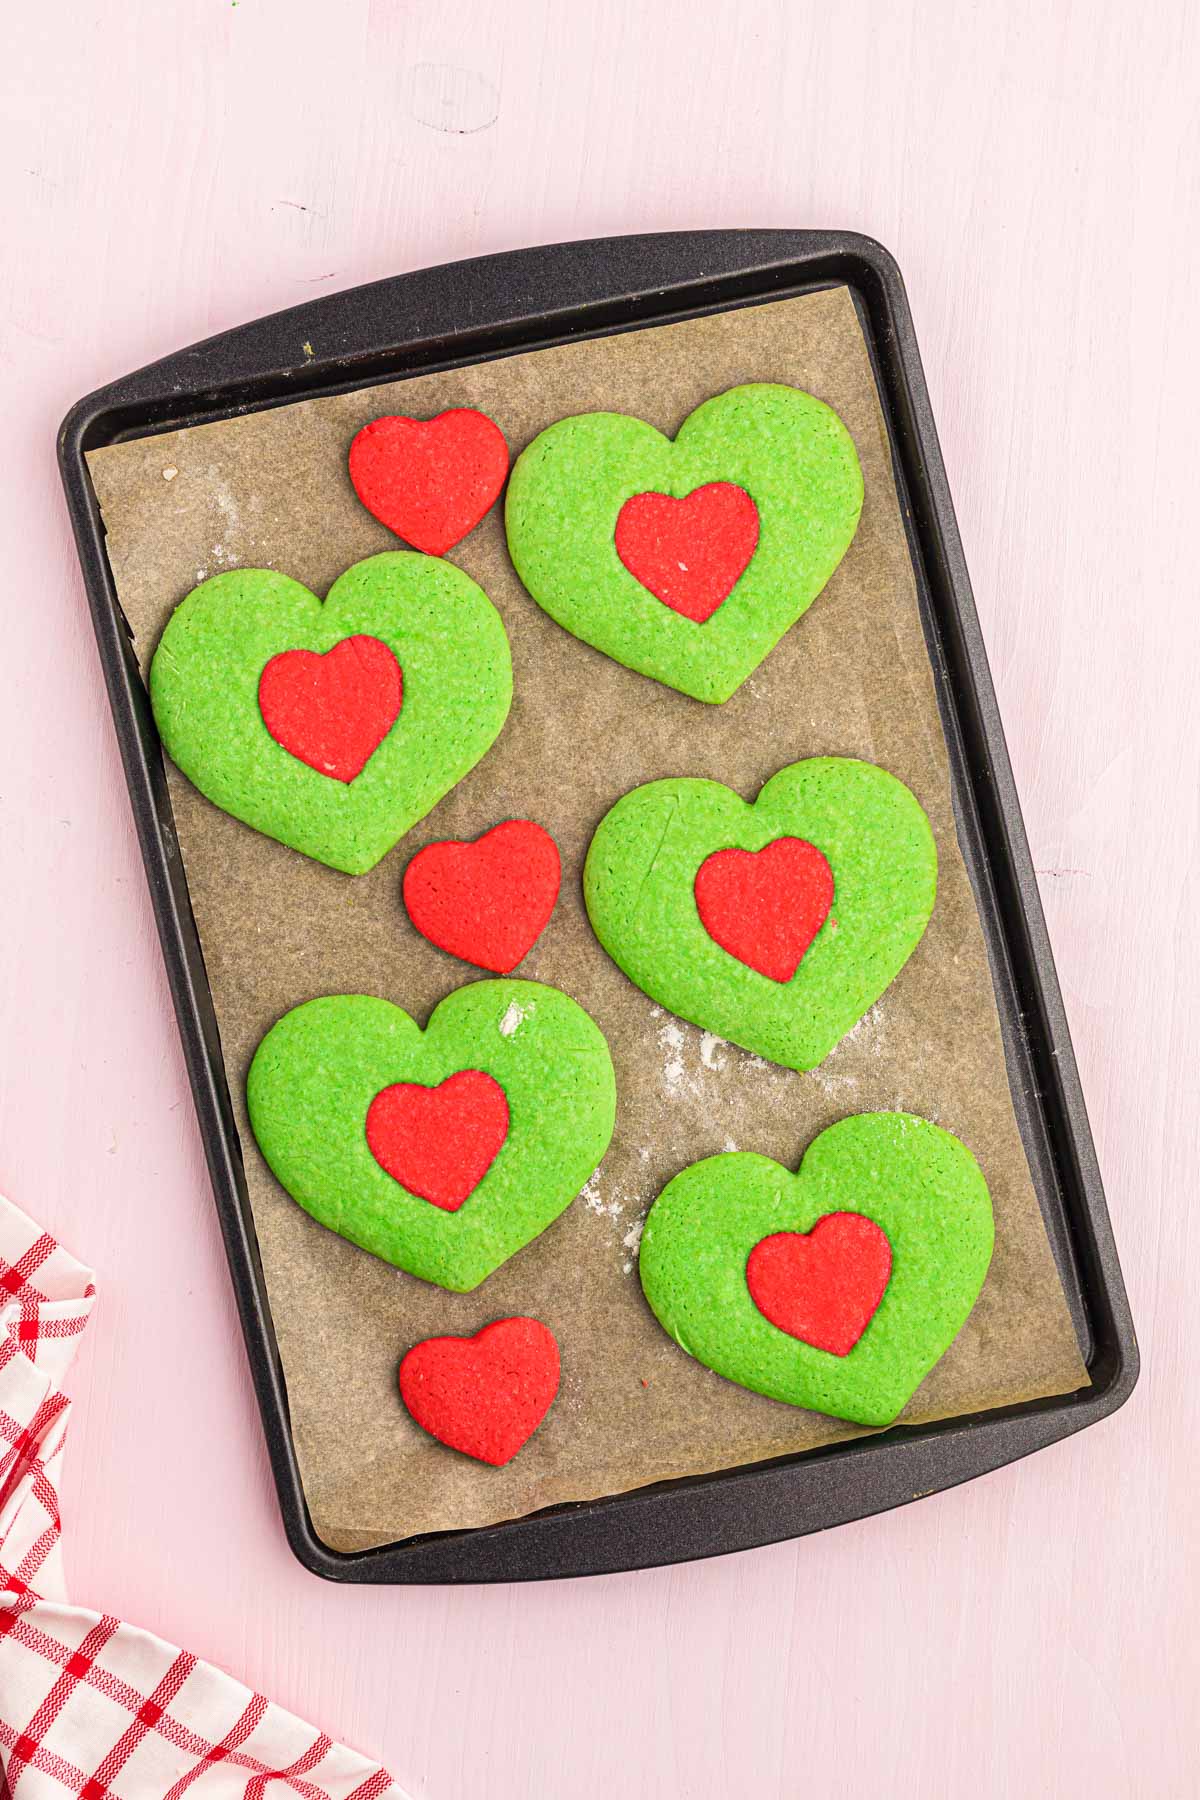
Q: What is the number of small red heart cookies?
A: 3